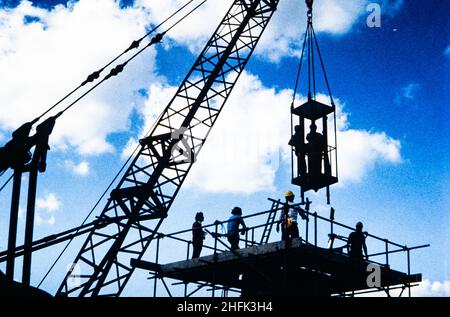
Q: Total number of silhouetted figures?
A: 6